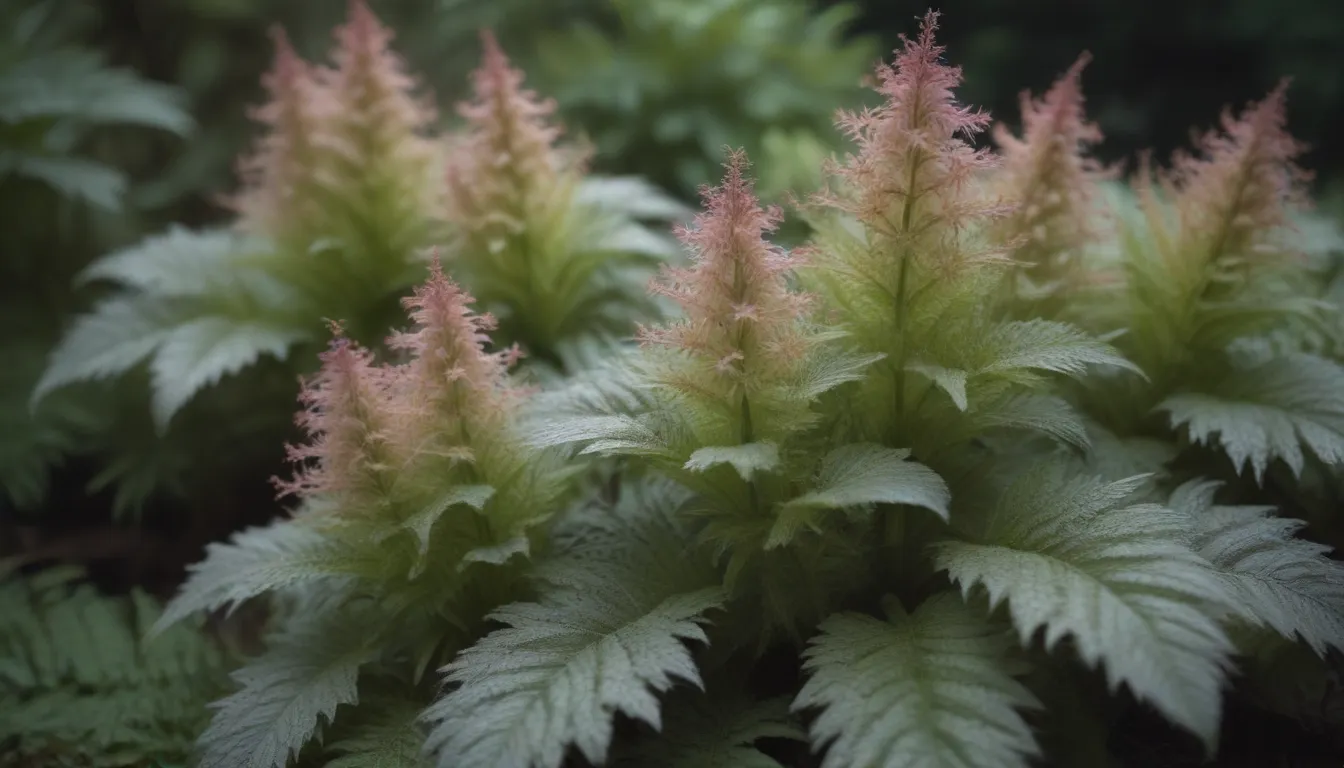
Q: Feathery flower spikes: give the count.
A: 9